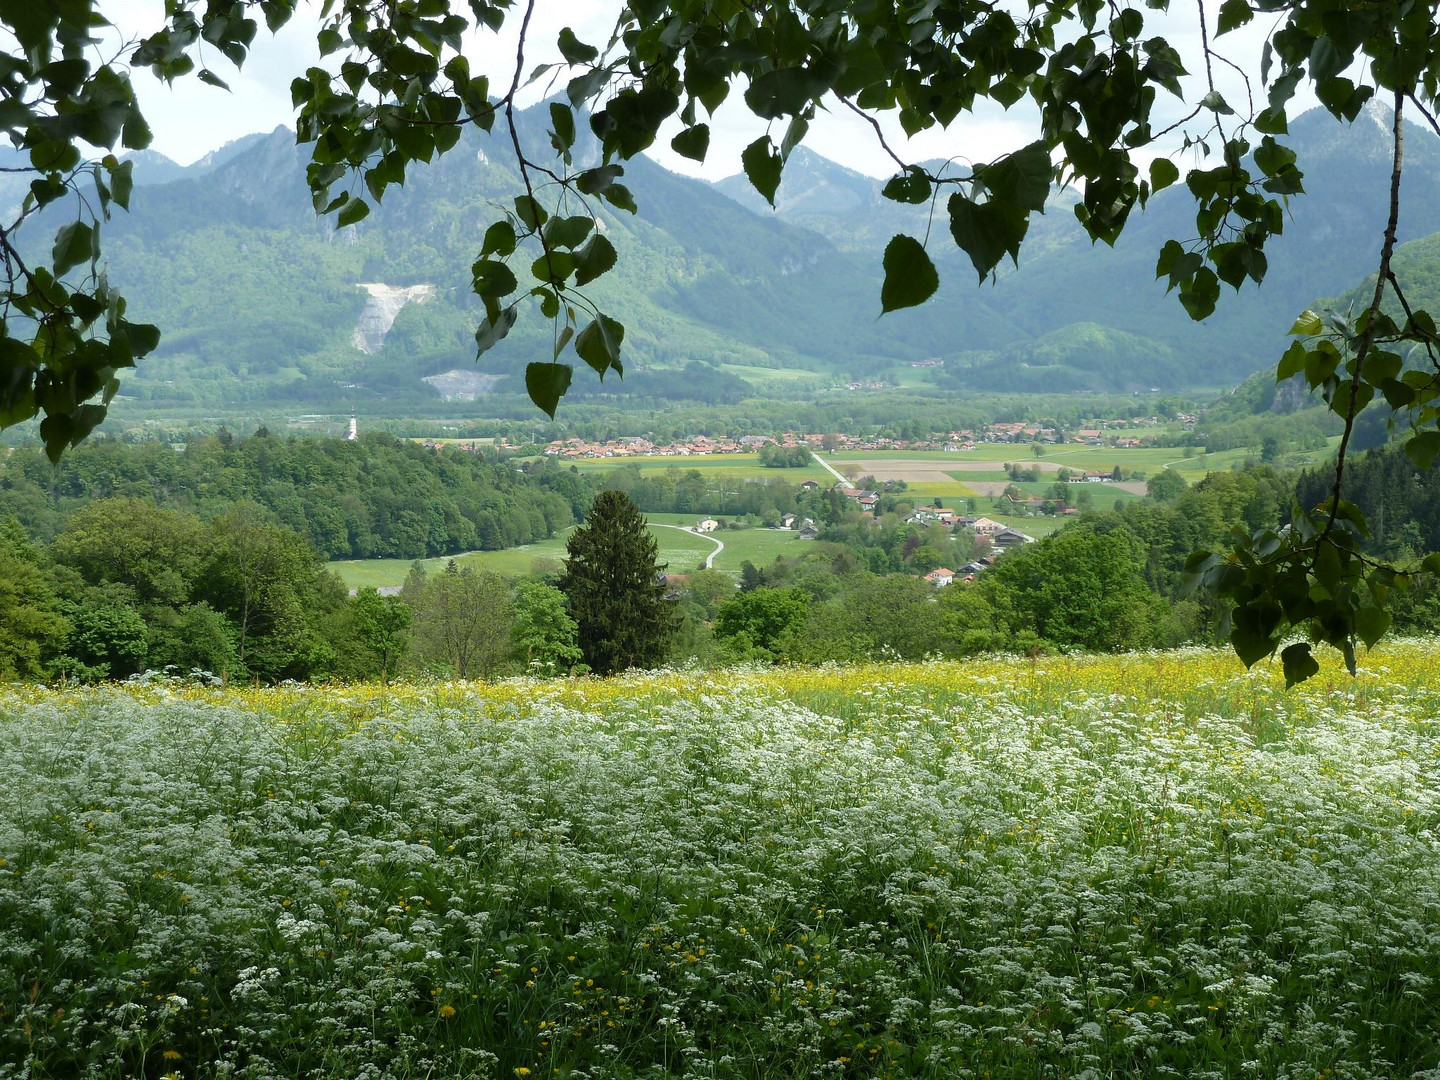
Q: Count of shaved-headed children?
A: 0